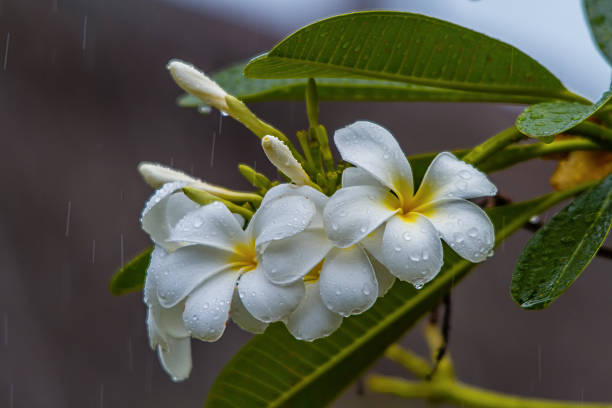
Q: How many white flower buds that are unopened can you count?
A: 3